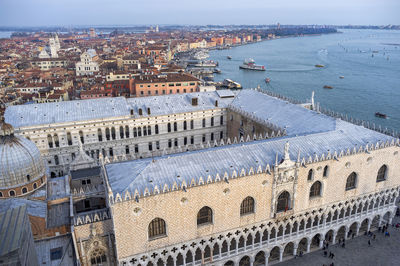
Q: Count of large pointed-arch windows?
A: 7